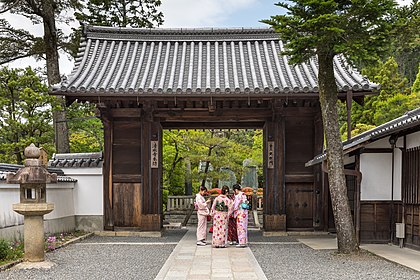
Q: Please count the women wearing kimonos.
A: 4